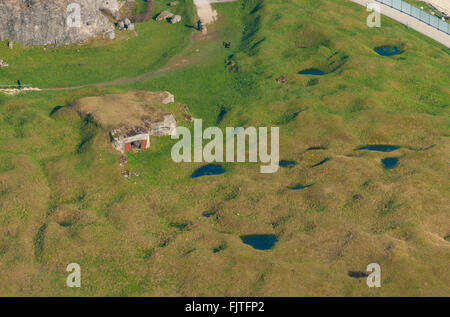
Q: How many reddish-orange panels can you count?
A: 2